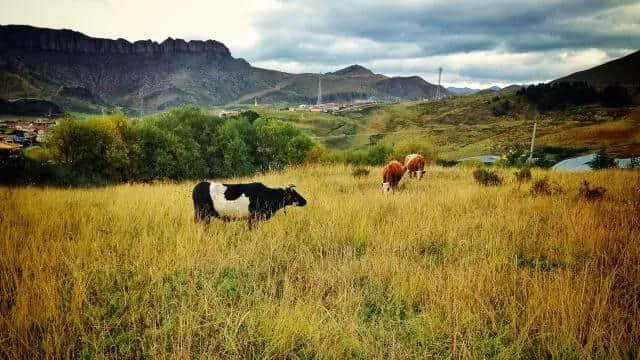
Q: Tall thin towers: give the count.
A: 2